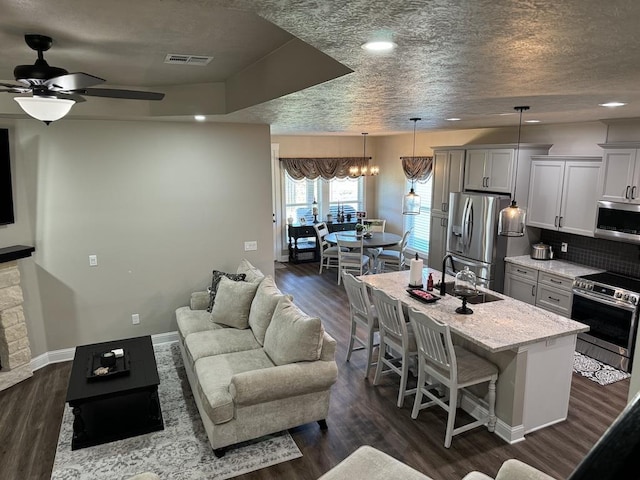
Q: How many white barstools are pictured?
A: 3